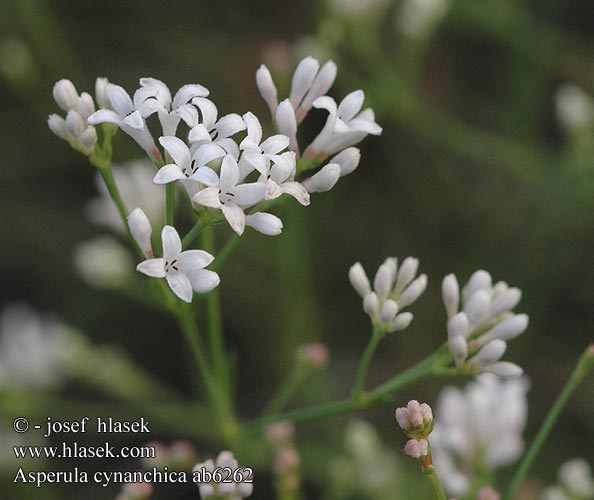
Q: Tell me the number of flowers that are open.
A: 9